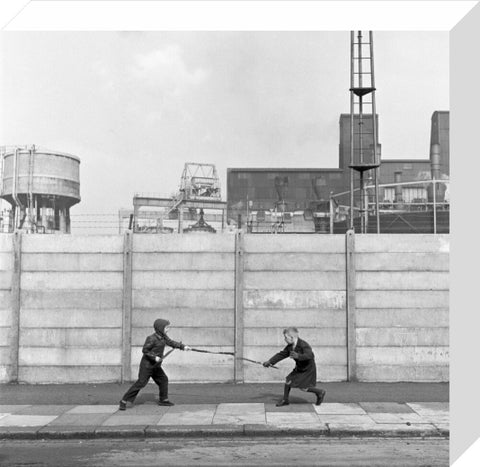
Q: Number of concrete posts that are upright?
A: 4